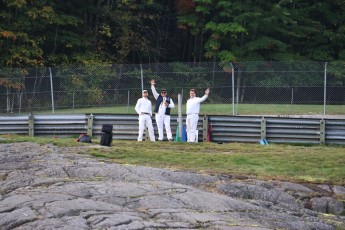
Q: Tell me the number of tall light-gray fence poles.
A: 4